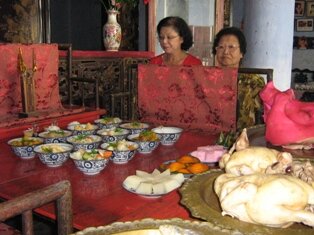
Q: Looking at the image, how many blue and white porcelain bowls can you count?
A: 12